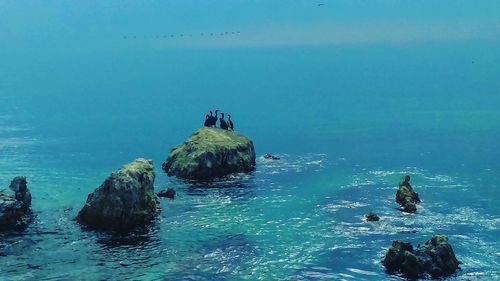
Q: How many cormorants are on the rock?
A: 5